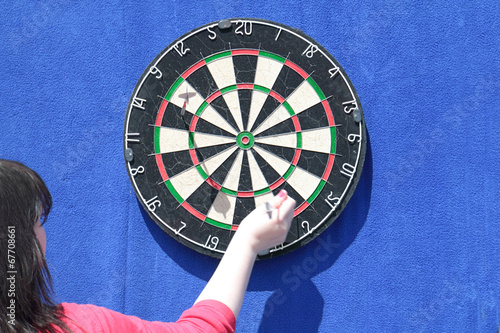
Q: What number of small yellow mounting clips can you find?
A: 0